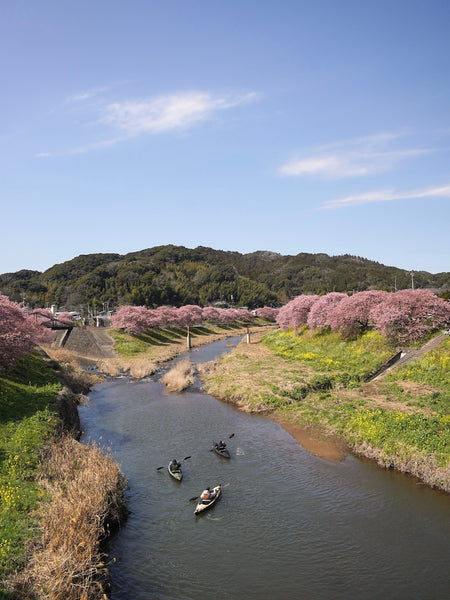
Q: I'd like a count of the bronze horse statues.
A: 0